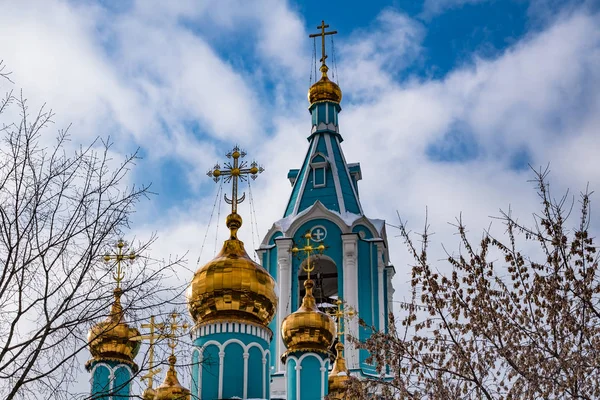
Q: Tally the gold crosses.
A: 7